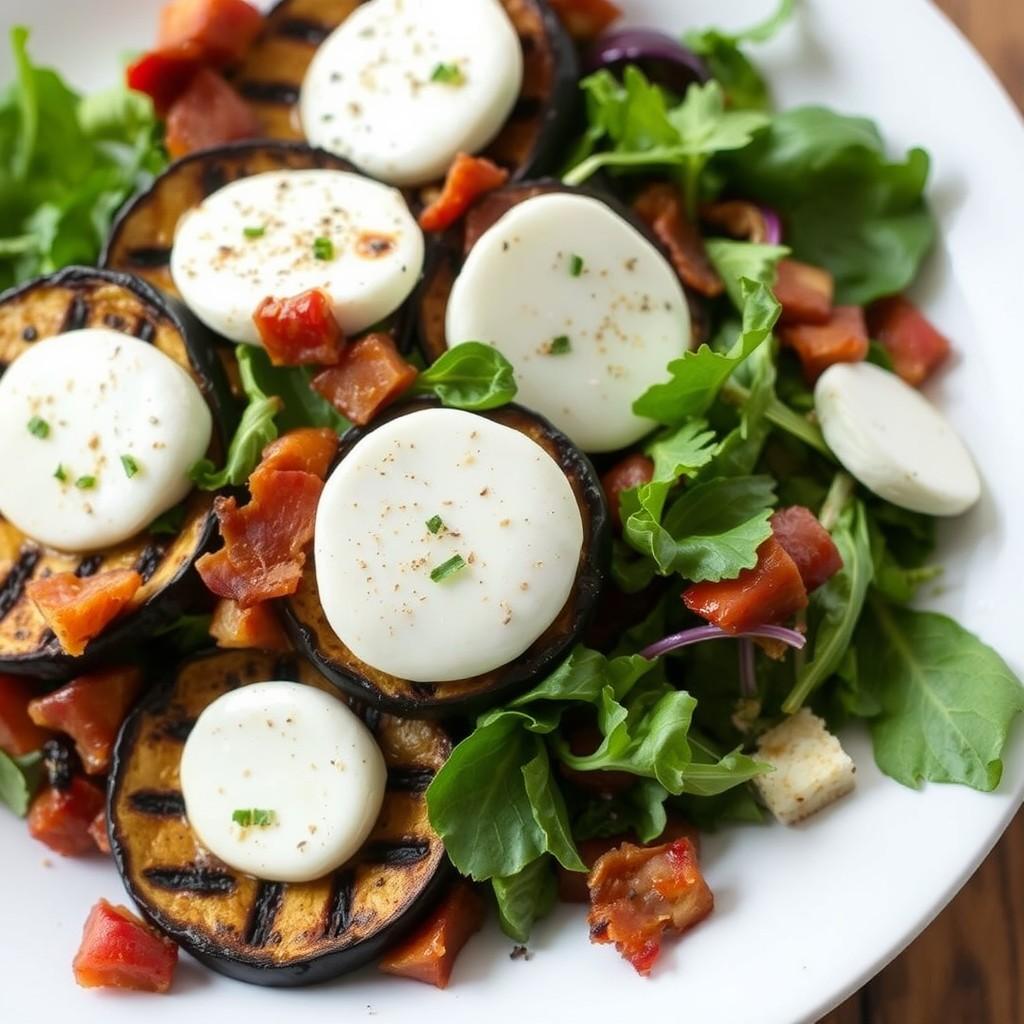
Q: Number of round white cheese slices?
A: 7